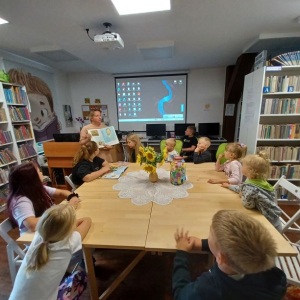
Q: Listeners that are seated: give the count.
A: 10